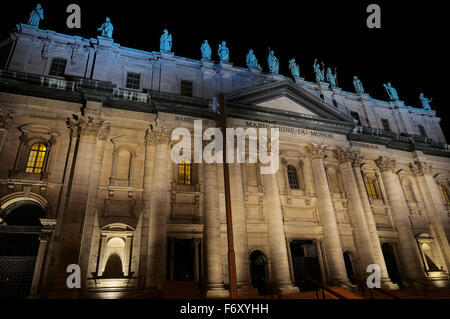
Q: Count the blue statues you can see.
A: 13